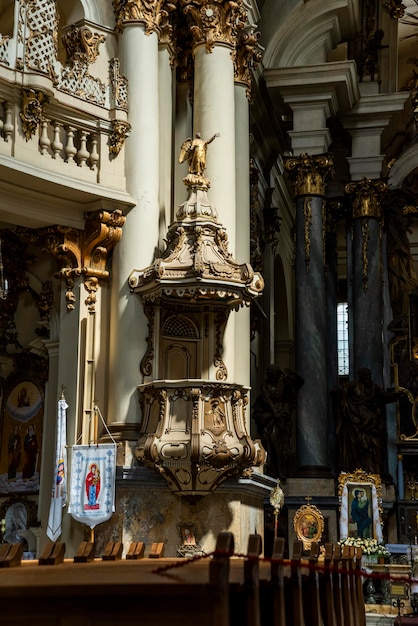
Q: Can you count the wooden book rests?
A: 6